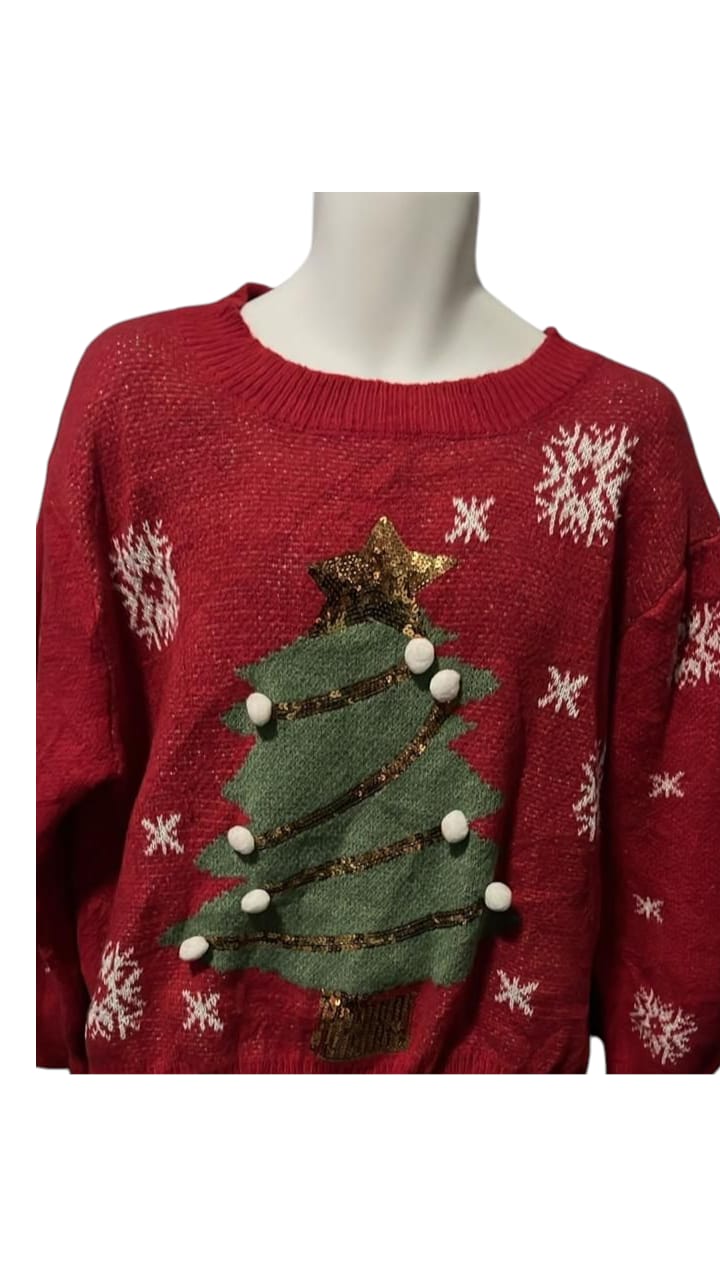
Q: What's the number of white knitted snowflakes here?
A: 13